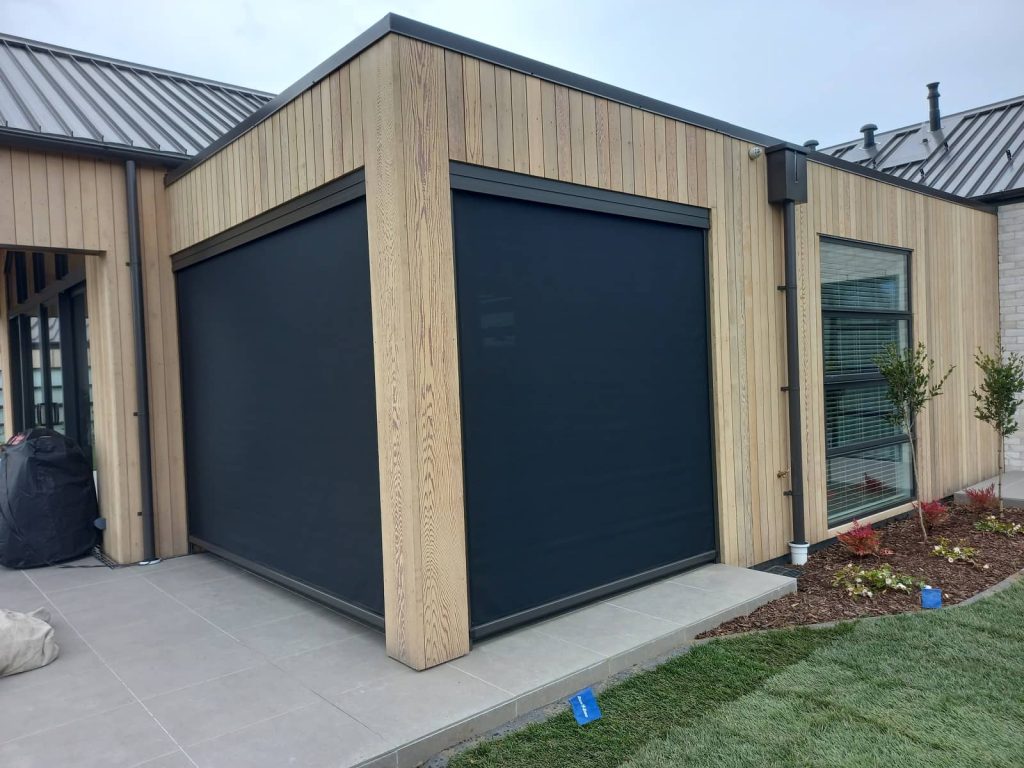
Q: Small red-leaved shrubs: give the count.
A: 3